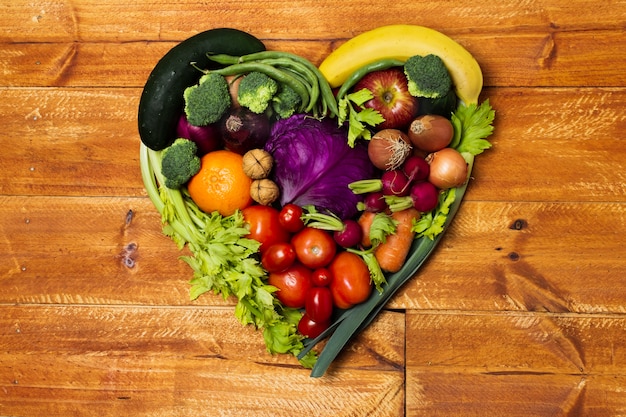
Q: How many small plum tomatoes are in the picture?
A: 5